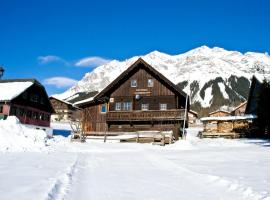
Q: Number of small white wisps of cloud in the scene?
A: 3